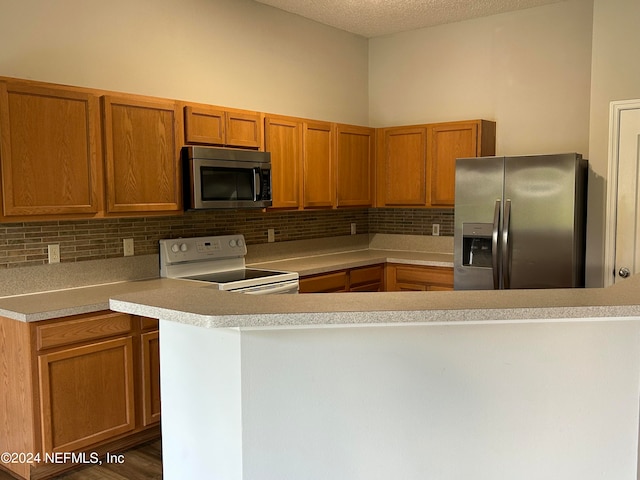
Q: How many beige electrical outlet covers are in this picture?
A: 5